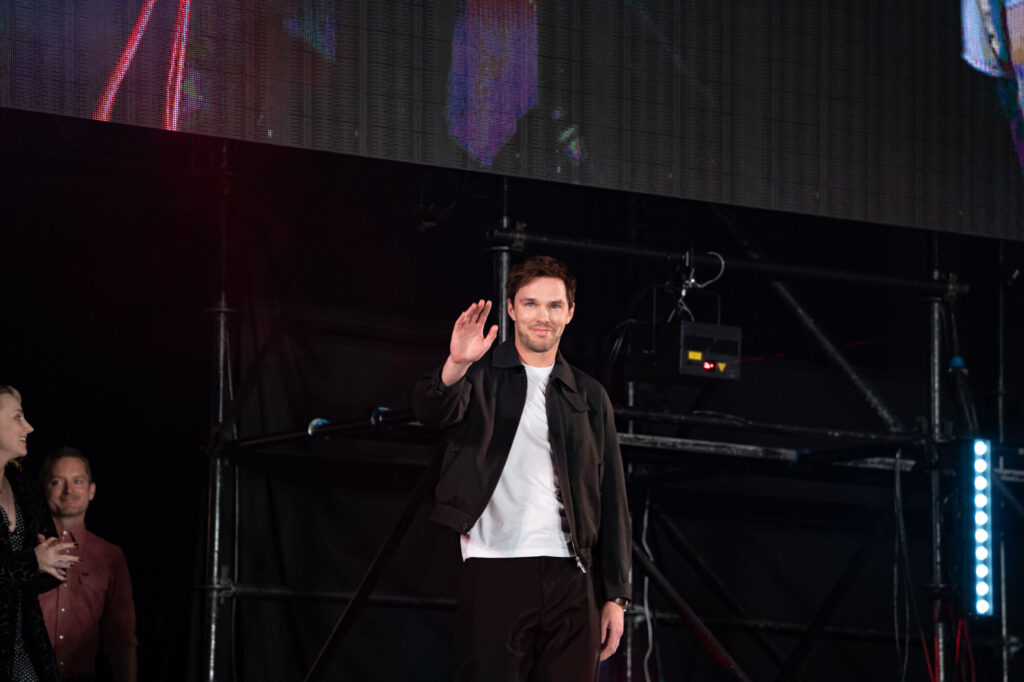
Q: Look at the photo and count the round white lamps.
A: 10